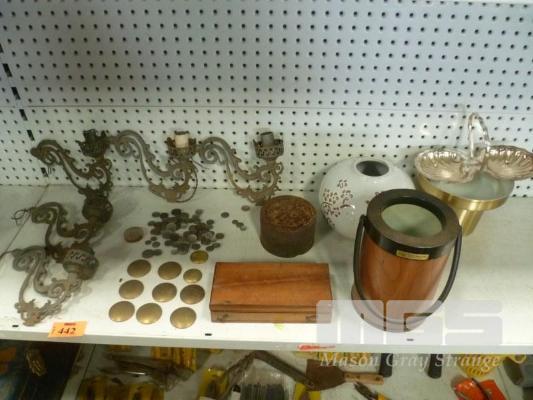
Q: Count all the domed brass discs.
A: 10